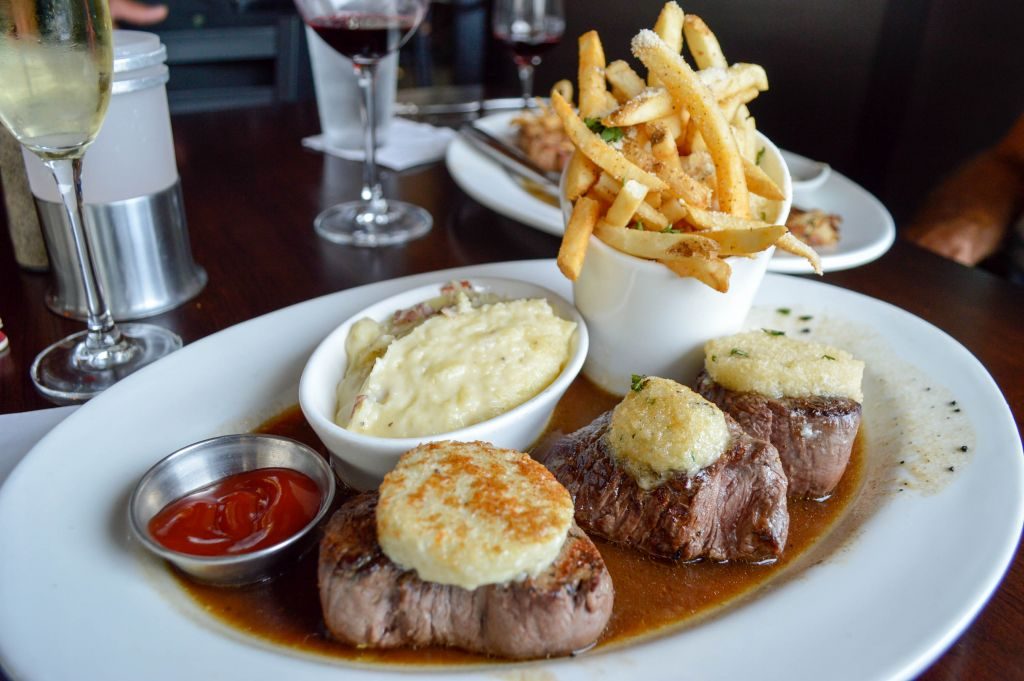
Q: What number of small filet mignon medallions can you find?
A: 3